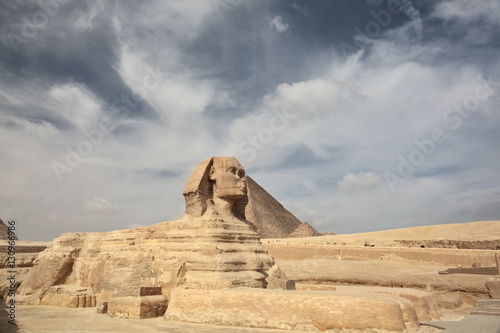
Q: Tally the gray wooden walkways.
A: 1